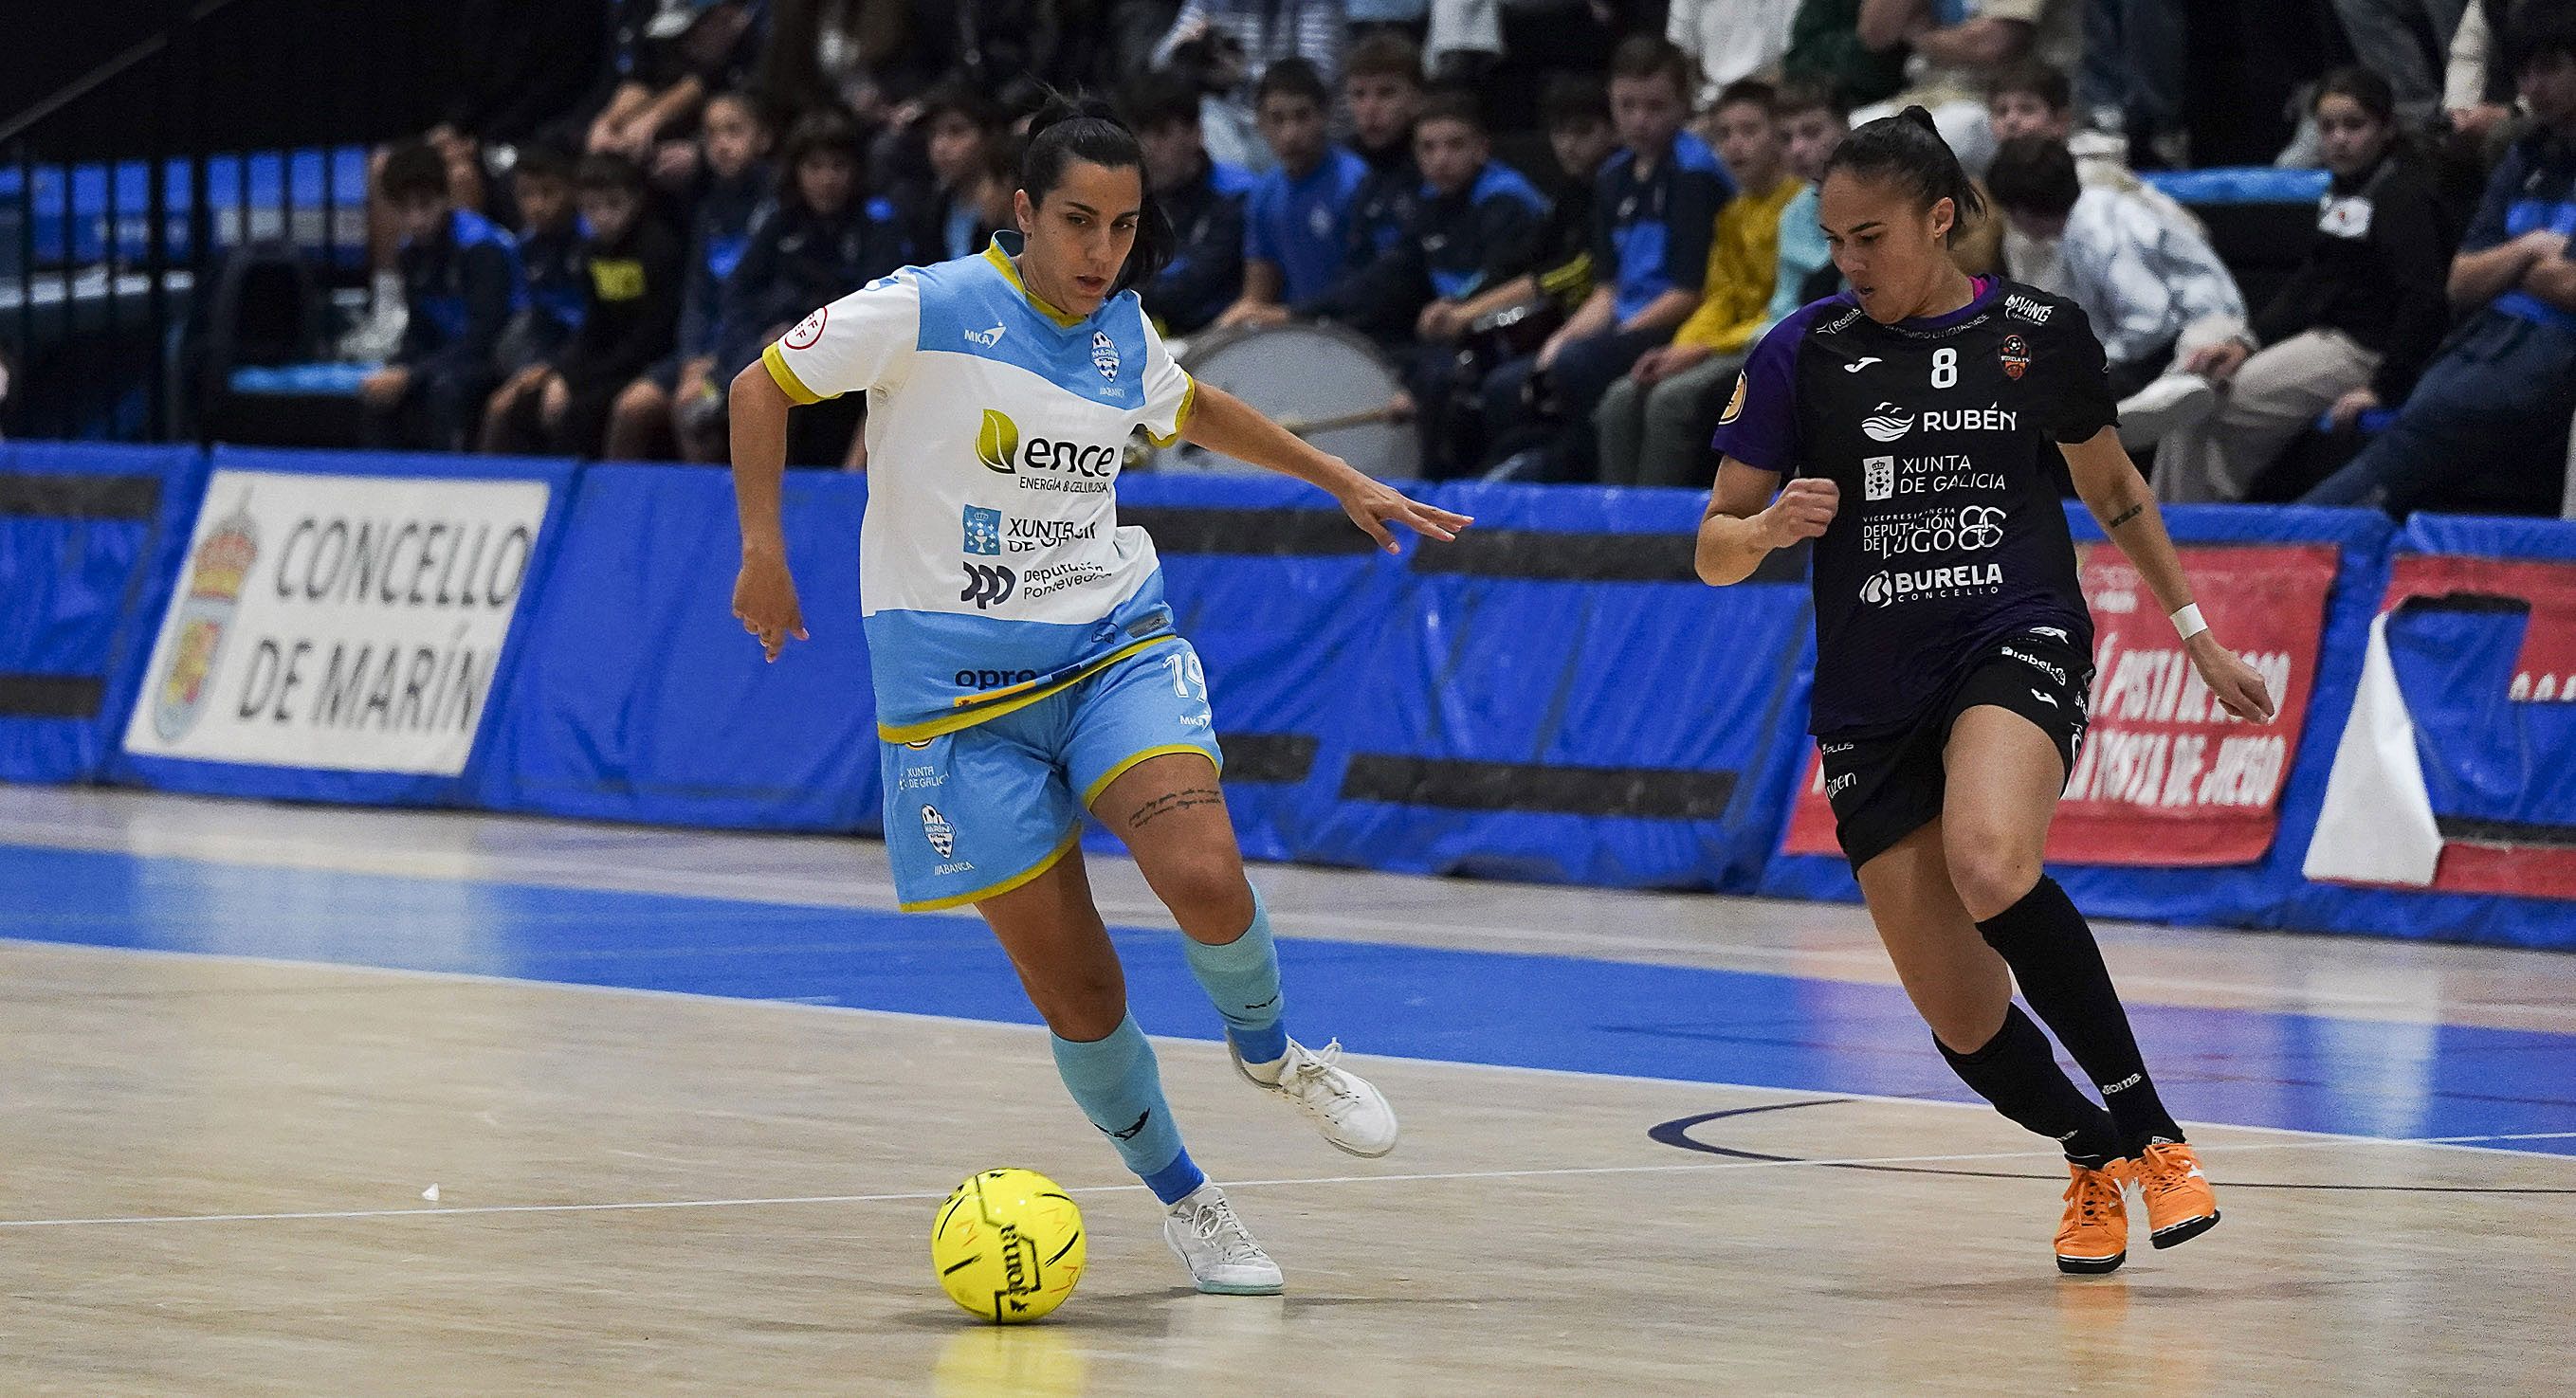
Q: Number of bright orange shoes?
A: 2